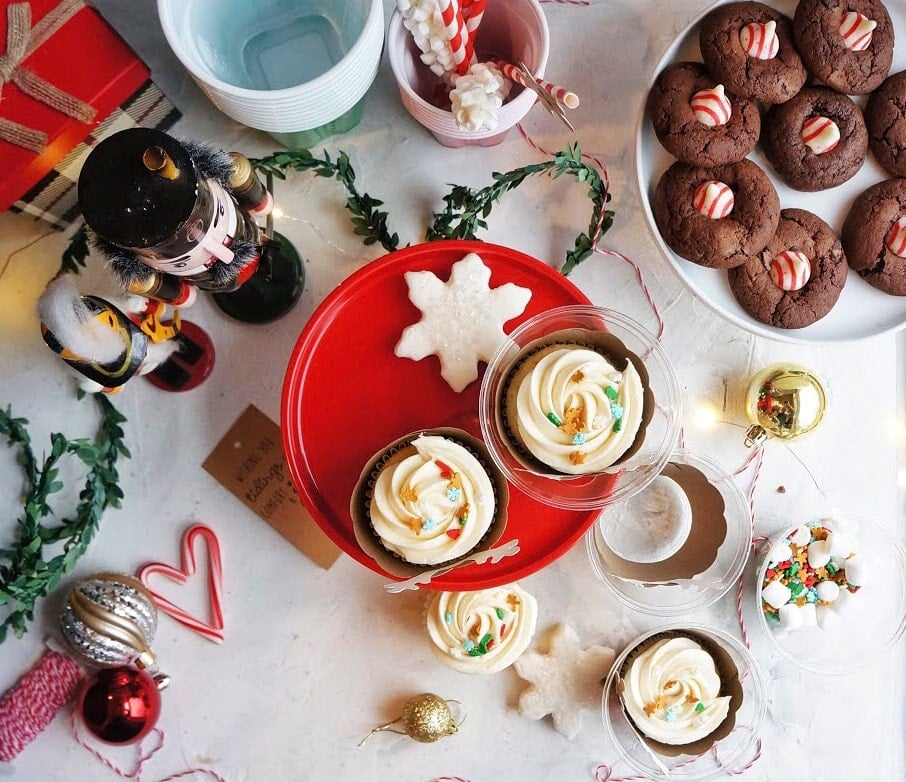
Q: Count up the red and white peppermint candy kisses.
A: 7